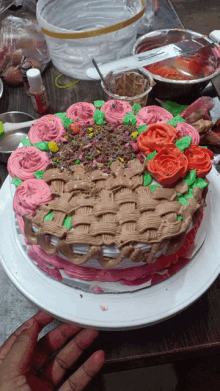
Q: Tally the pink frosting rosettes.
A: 7